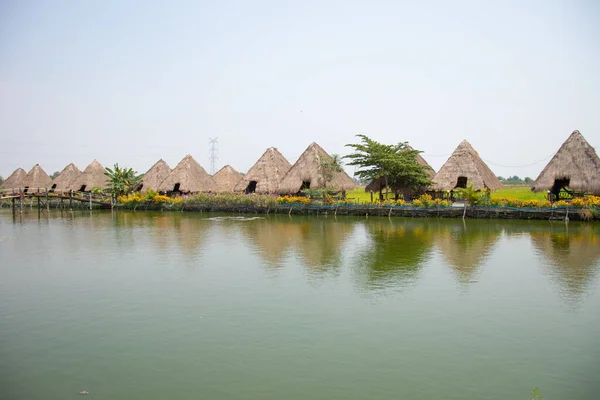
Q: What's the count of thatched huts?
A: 12